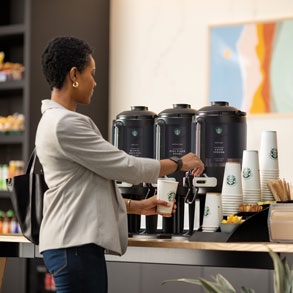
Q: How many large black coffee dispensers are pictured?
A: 3